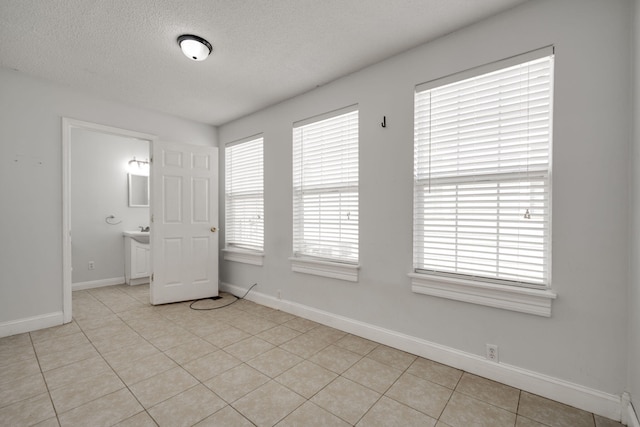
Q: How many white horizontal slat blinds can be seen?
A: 3